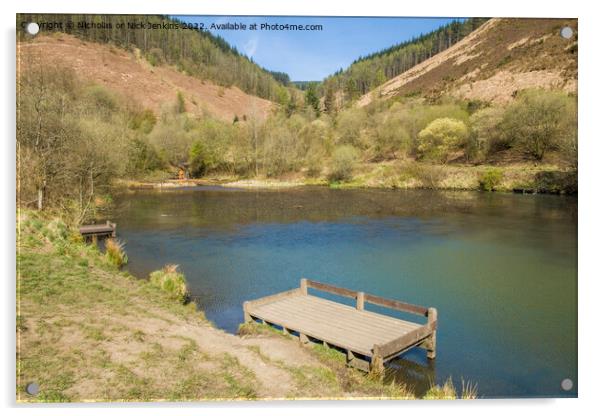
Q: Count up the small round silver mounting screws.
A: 4